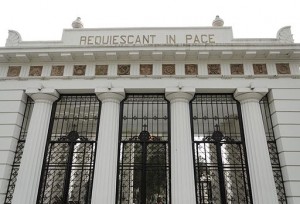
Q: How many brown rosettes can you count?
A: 13